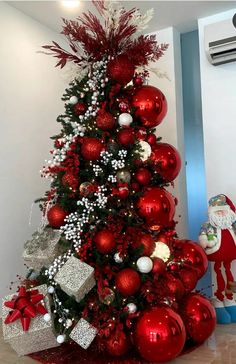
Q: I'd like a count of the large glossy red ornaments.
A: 6